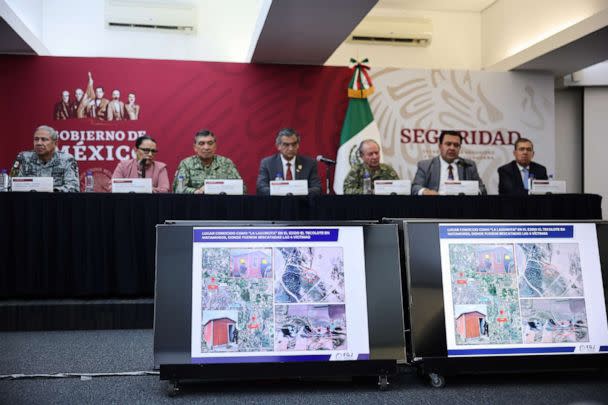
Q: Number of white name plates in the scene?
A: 7